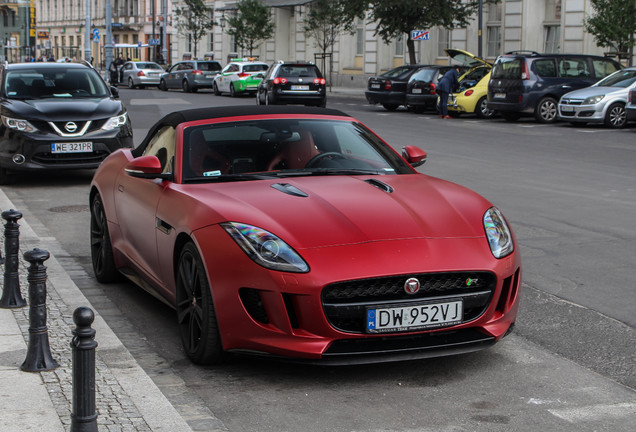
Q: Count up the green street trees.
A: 5